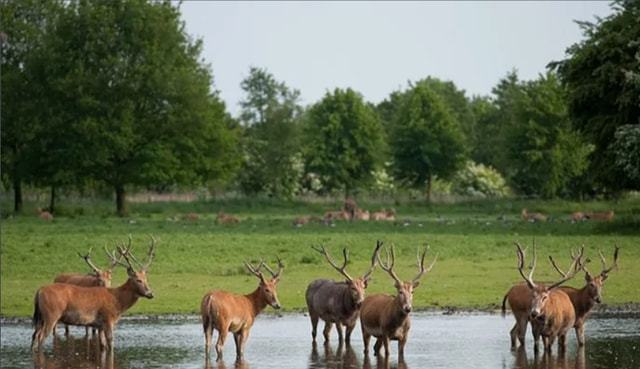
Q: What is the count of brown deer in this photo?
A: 6